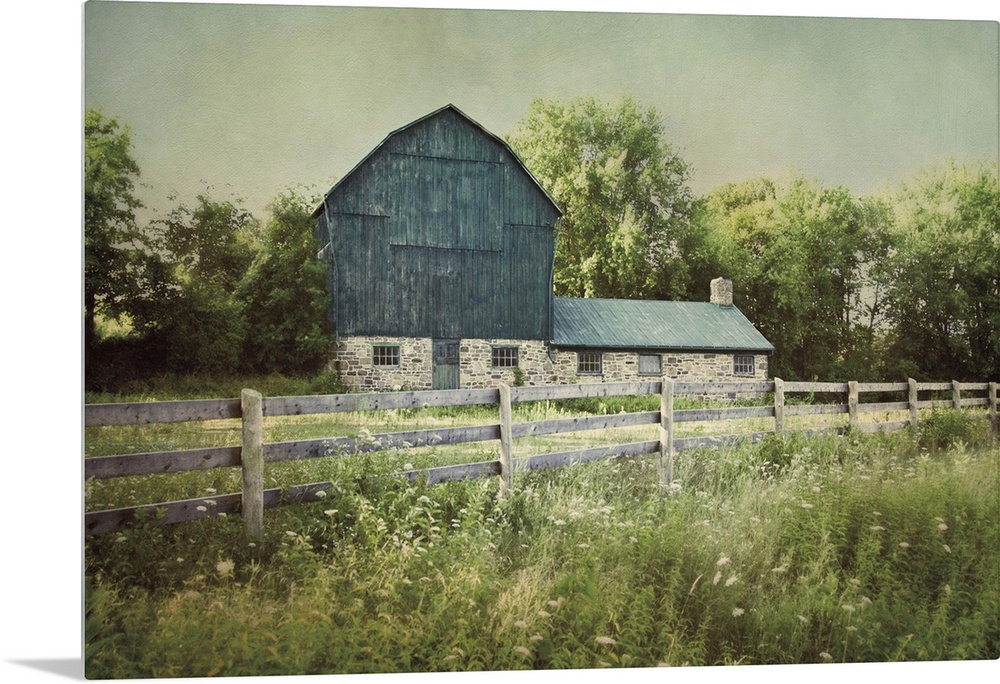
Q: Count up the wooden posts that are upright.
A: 8